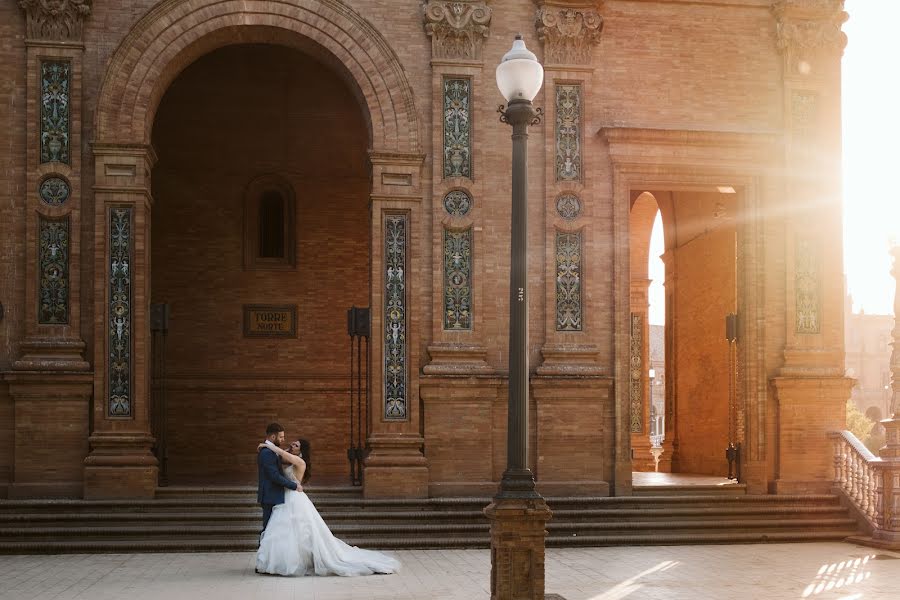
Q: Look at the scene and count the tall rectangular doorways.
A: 1